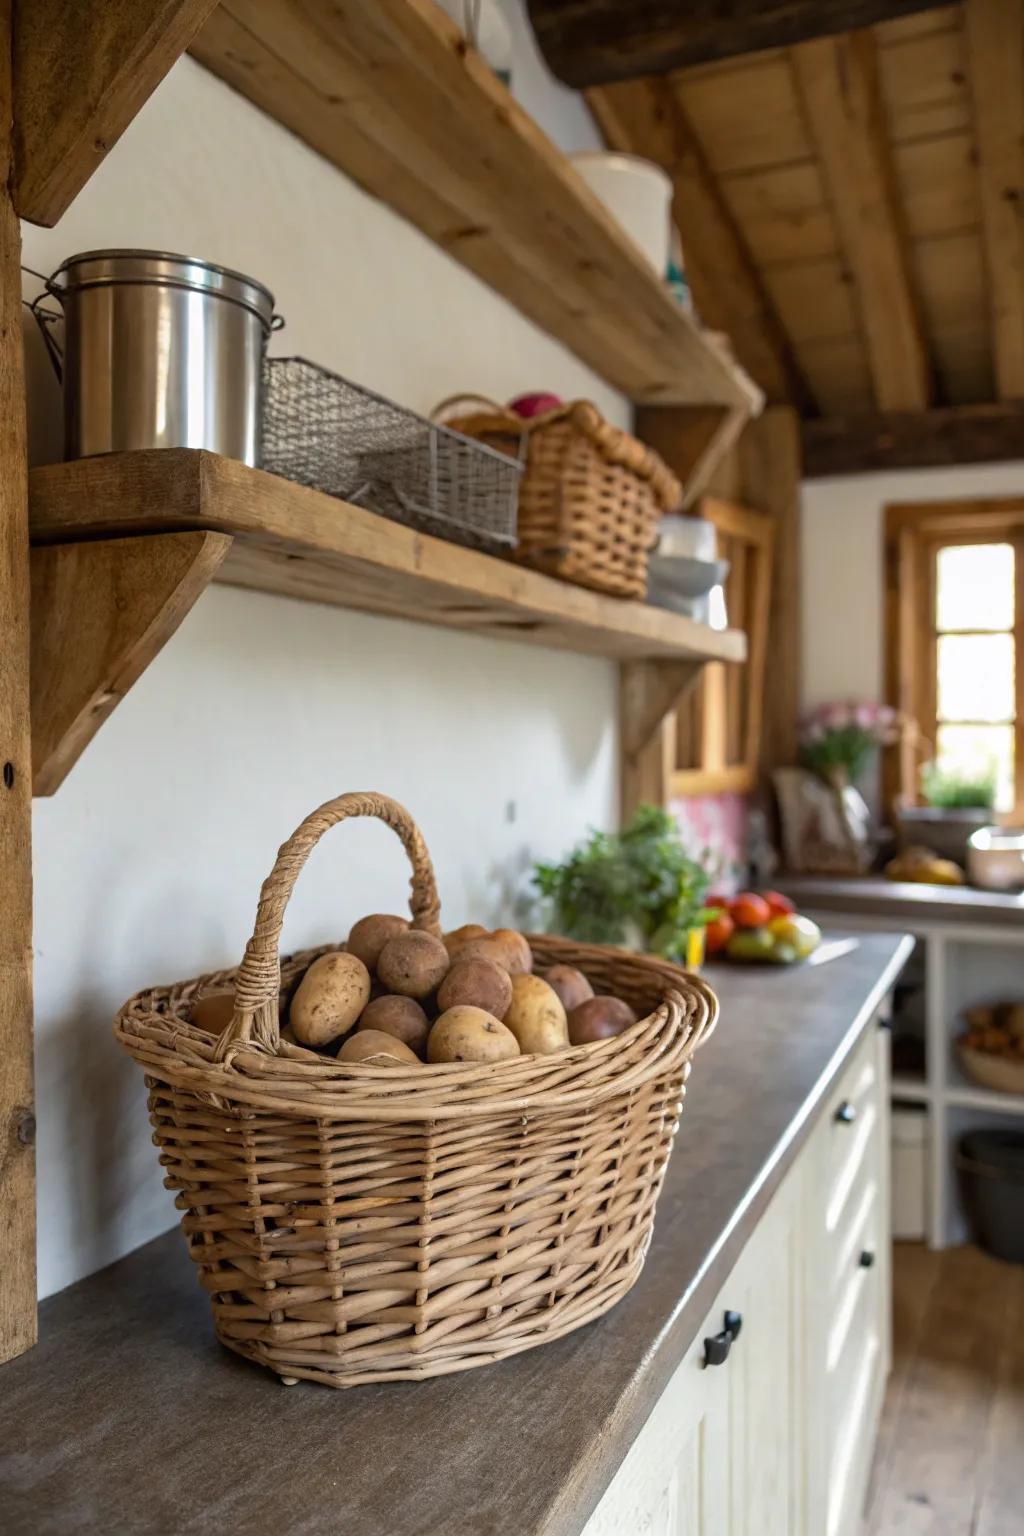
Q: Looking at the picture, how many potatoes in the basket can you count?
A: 13